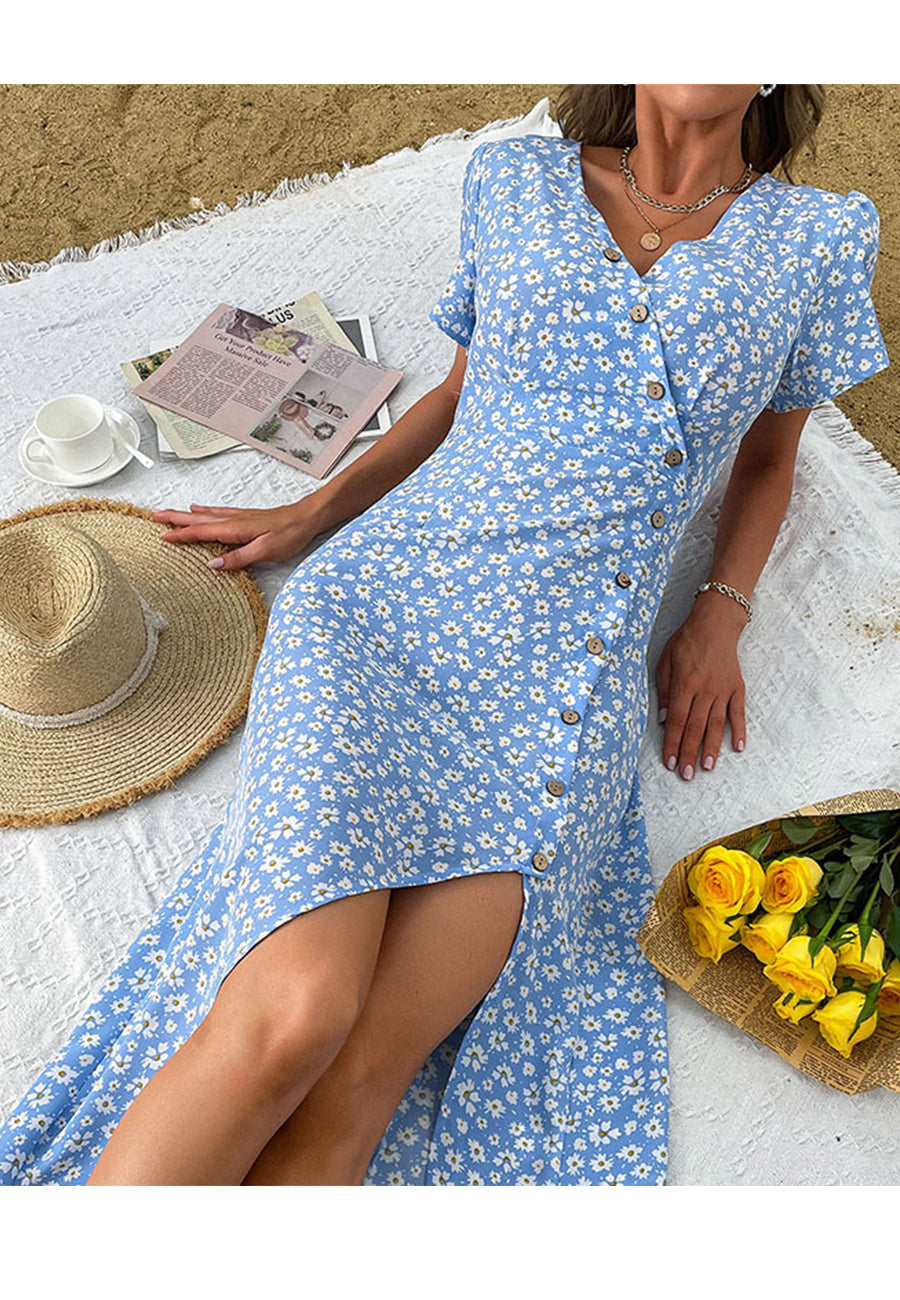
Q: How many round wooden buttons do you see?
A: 10